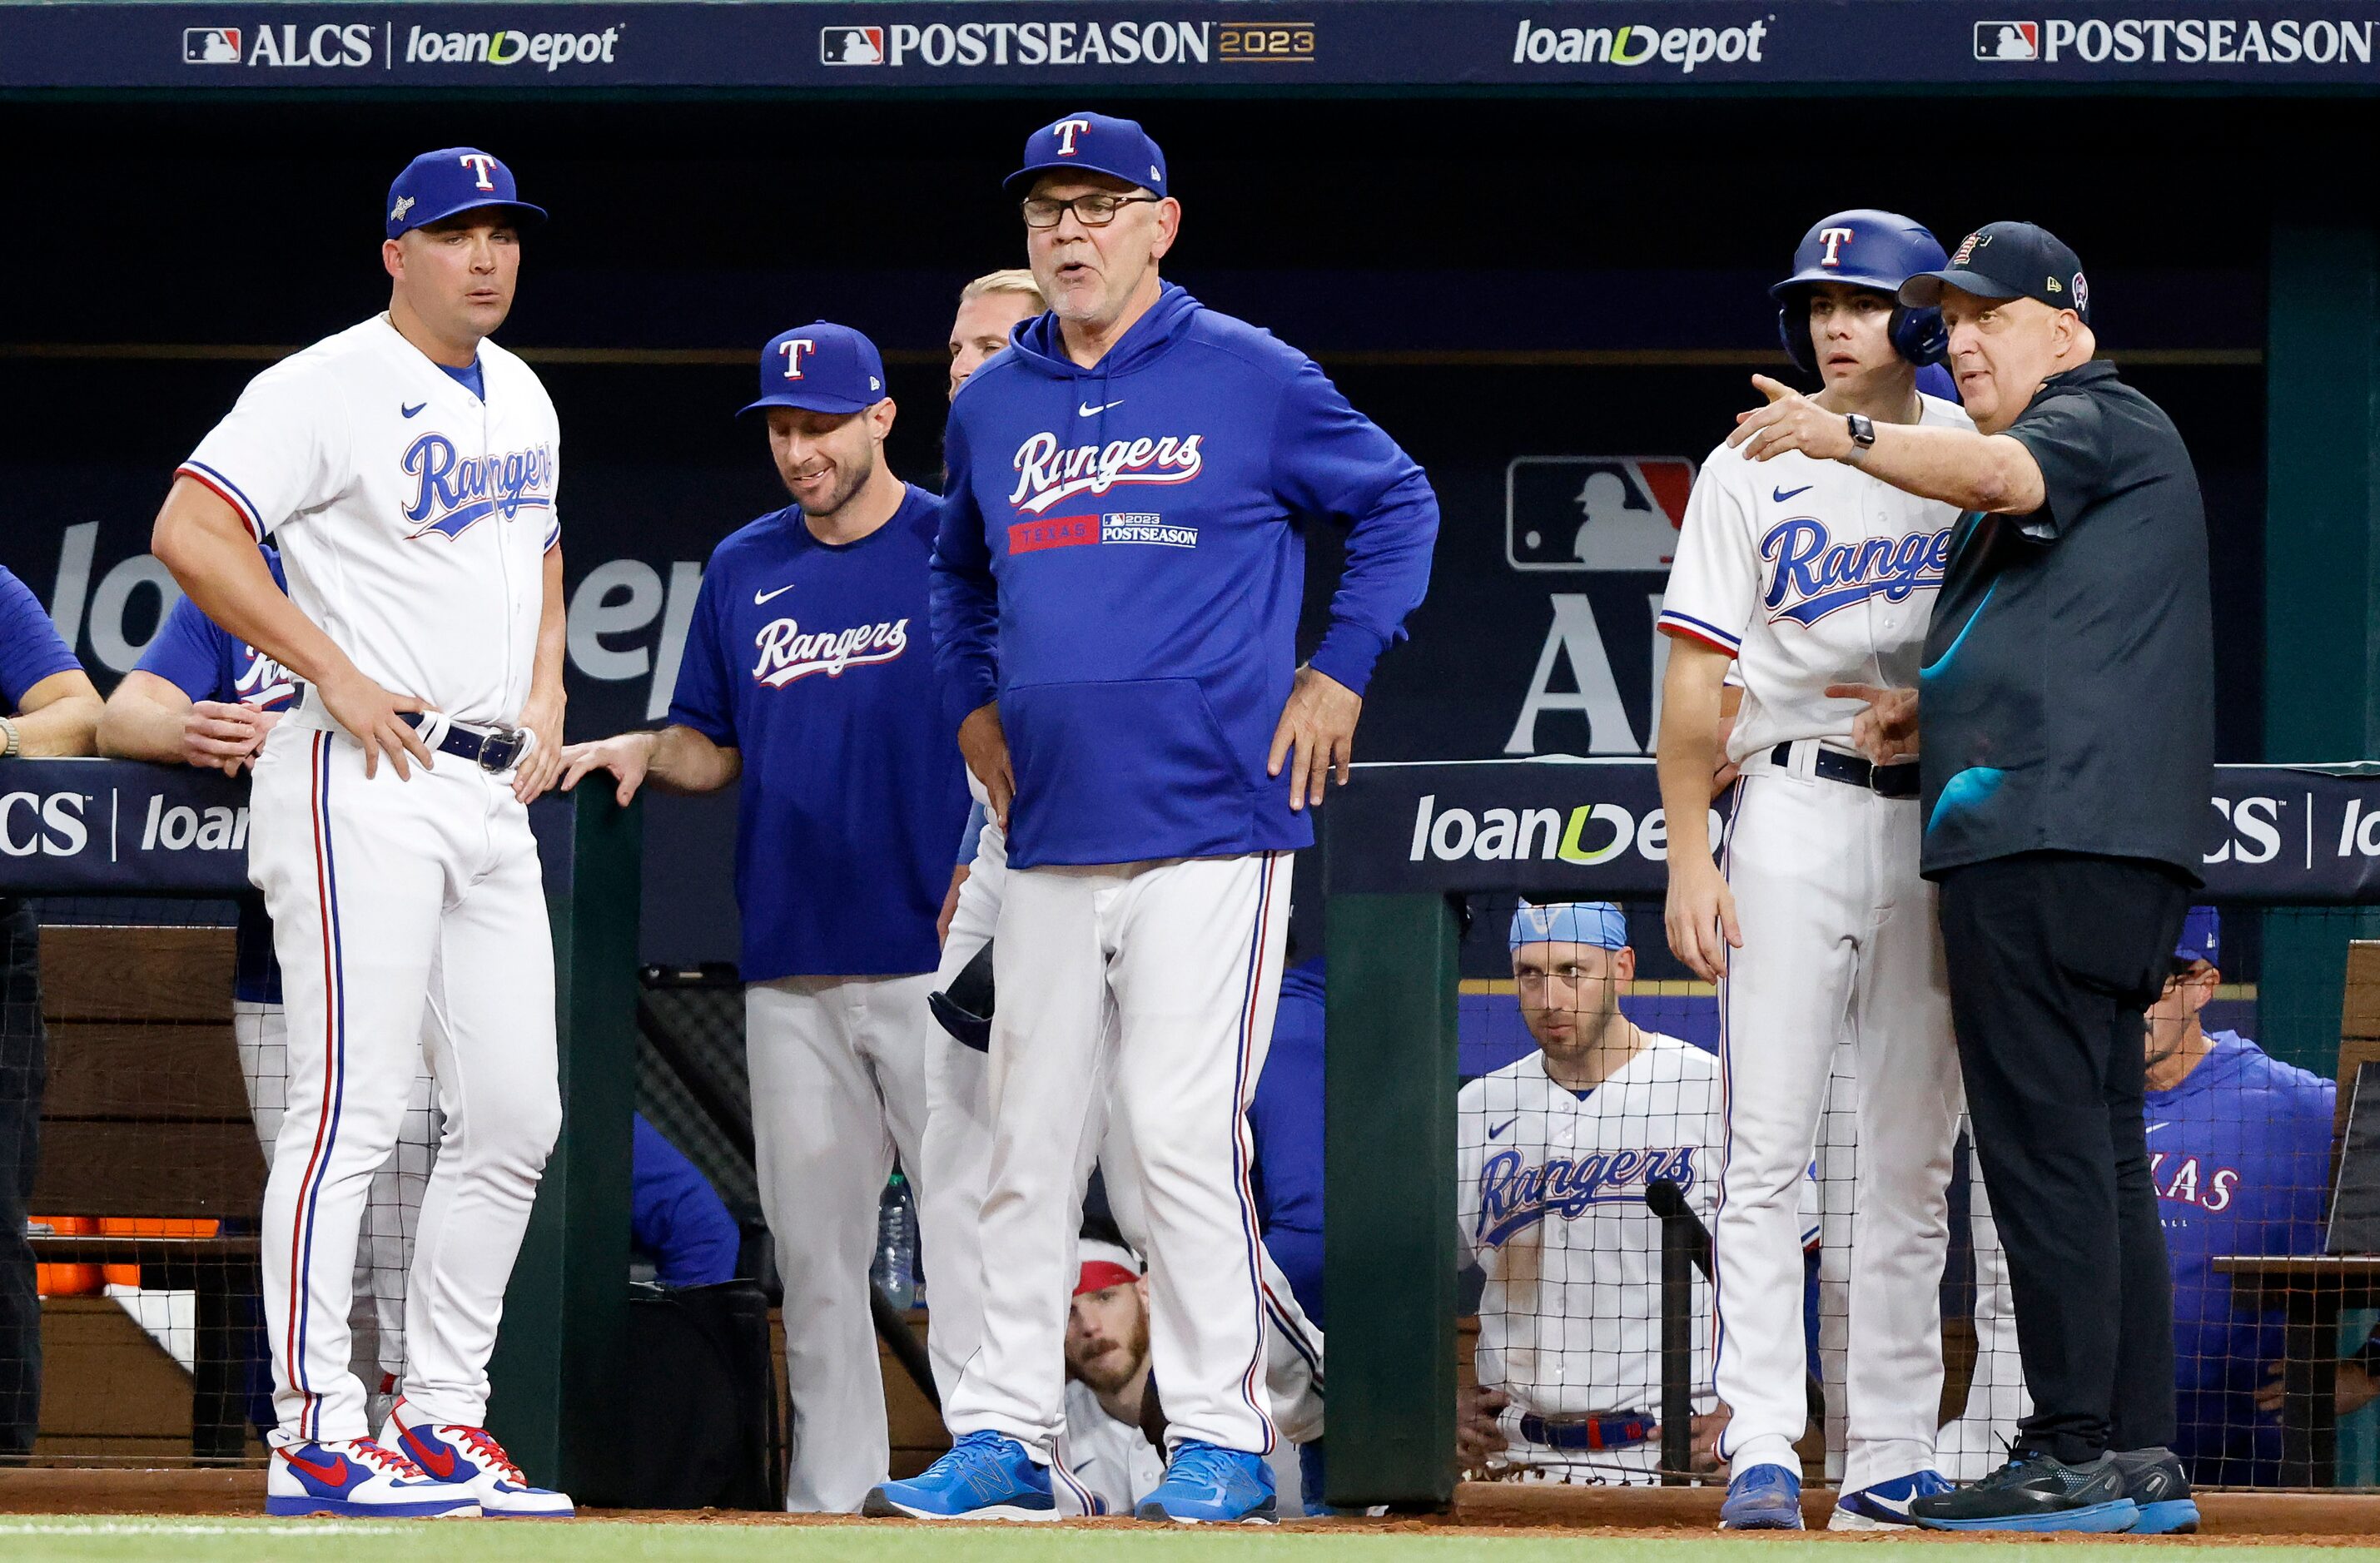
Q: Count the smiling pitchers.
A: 1